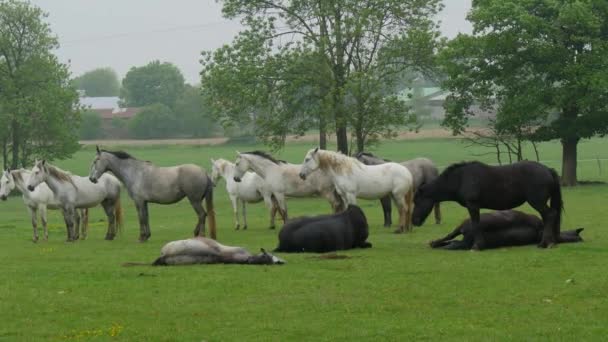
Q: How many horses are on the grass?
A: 11